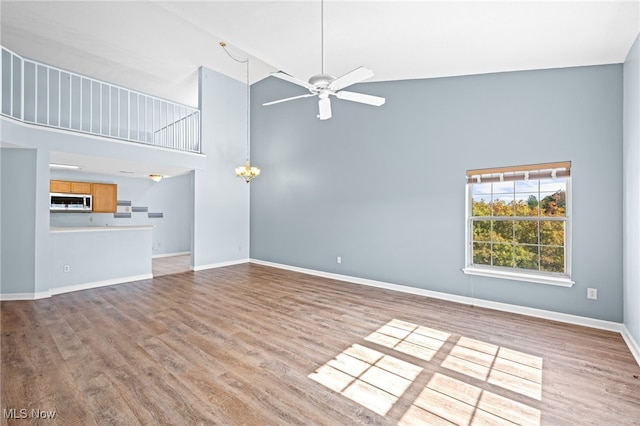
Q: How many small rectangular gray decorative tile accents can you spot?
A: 4